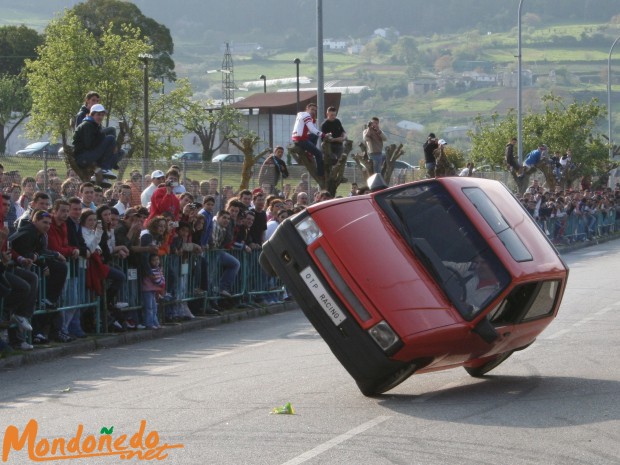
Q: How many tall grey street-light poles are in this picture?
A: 3